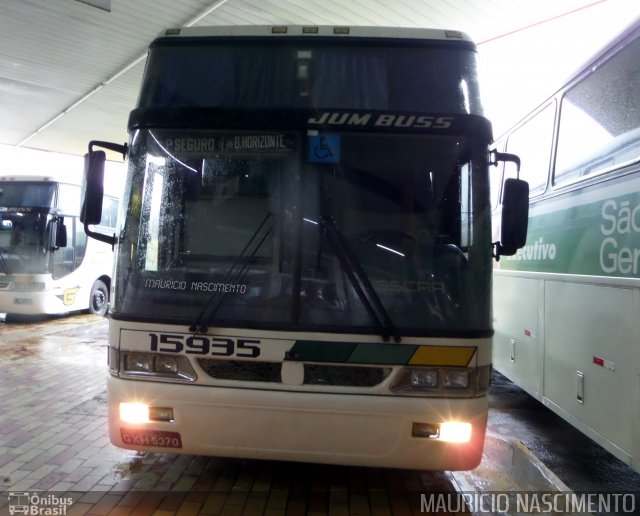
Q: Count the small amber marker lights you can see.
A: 5